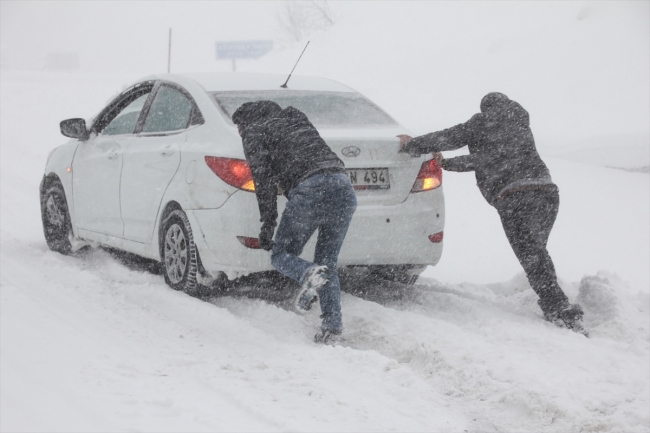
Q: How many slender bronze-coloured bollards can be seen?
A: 0